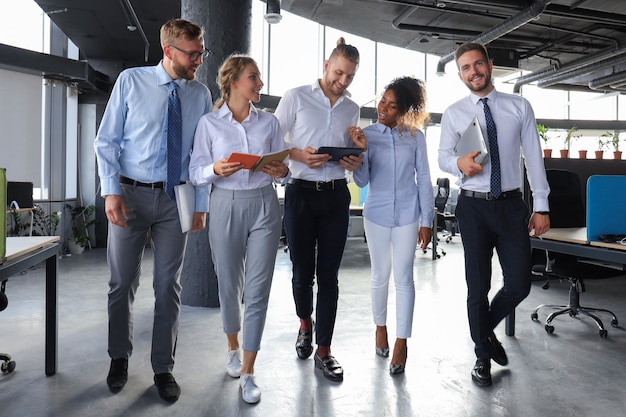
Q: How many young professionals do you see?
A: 5